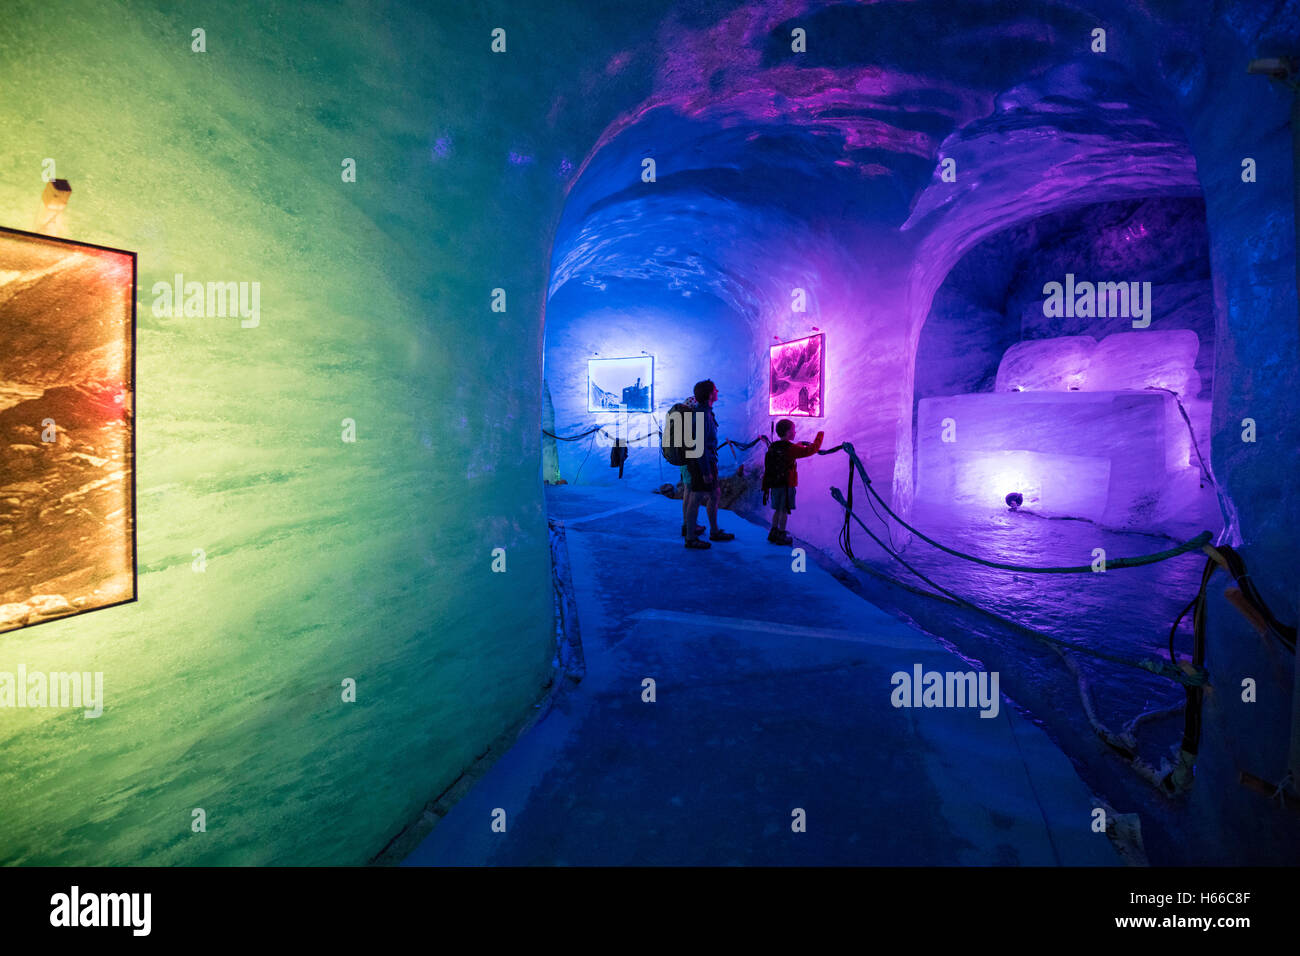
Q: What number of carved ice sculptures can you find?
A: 1